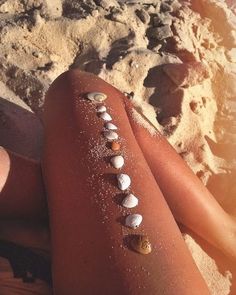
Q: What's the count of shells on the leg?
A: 11